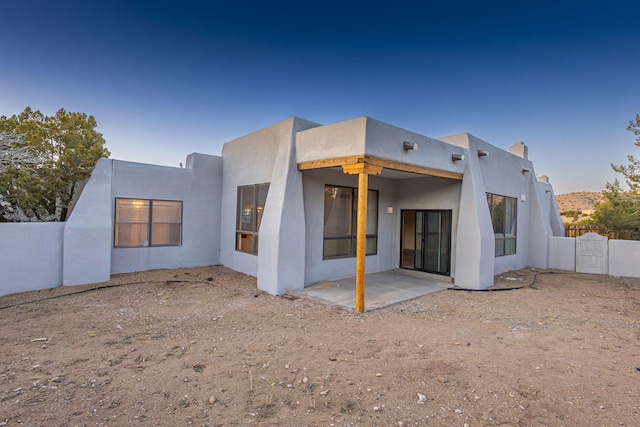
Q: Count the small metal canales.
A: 5